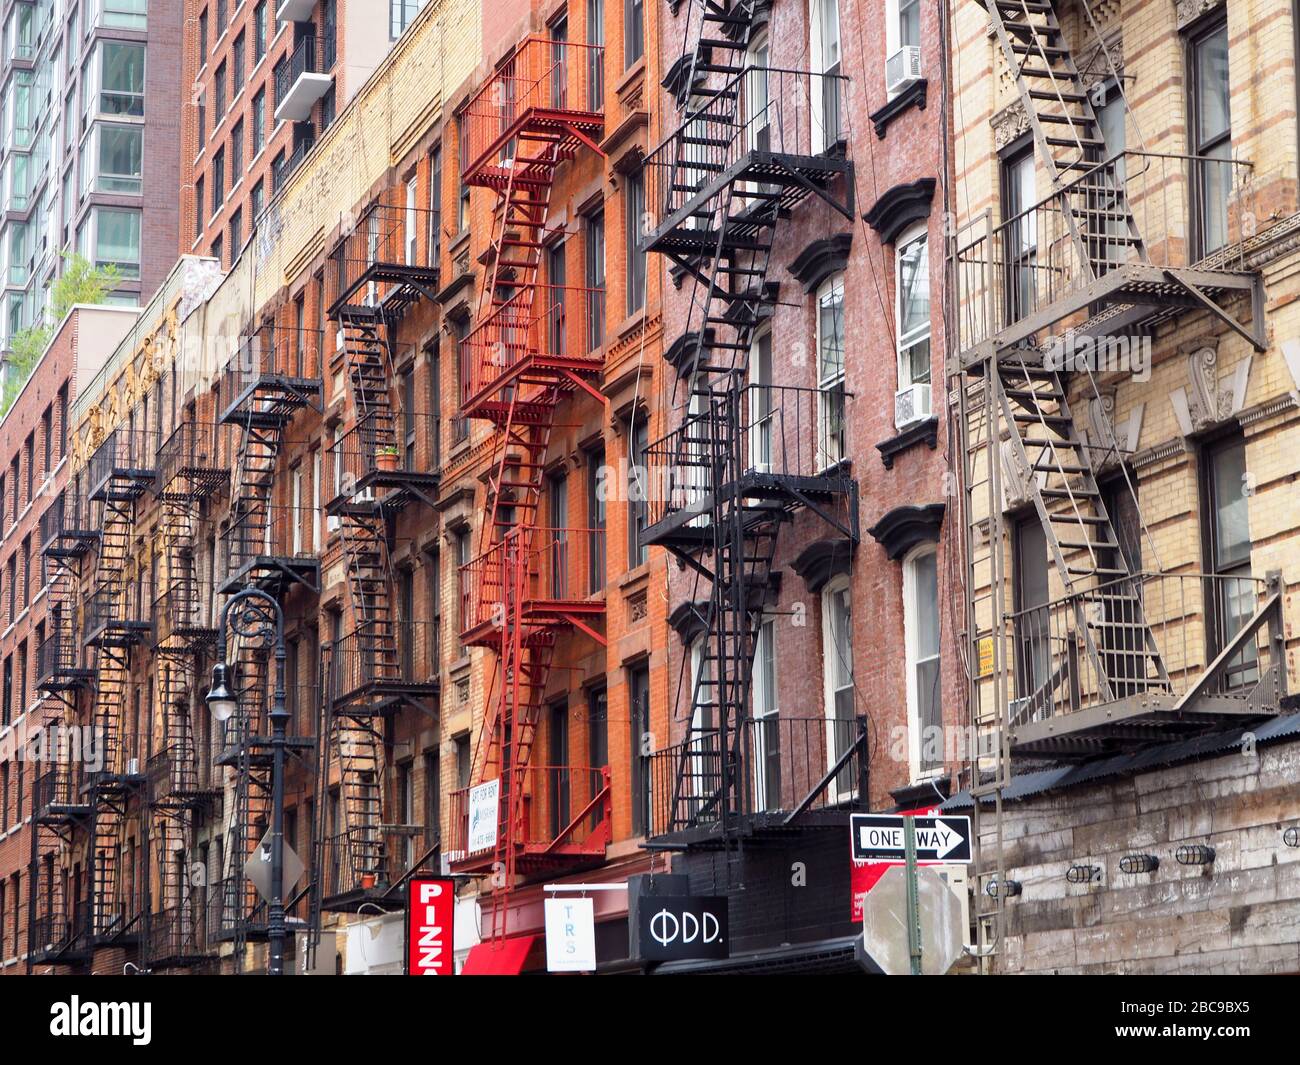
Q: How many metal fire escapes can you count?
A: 8